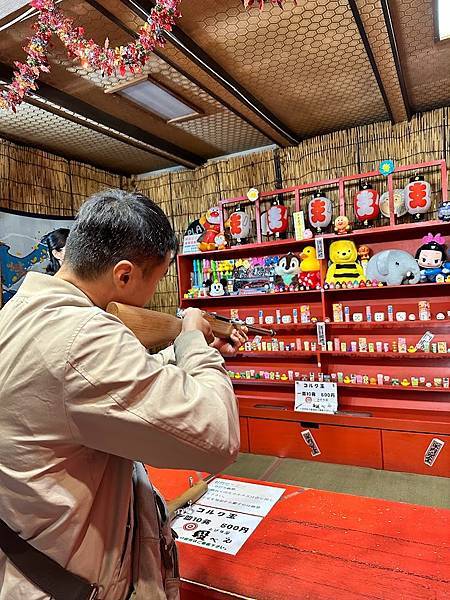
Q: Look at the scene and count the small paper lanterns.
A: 5